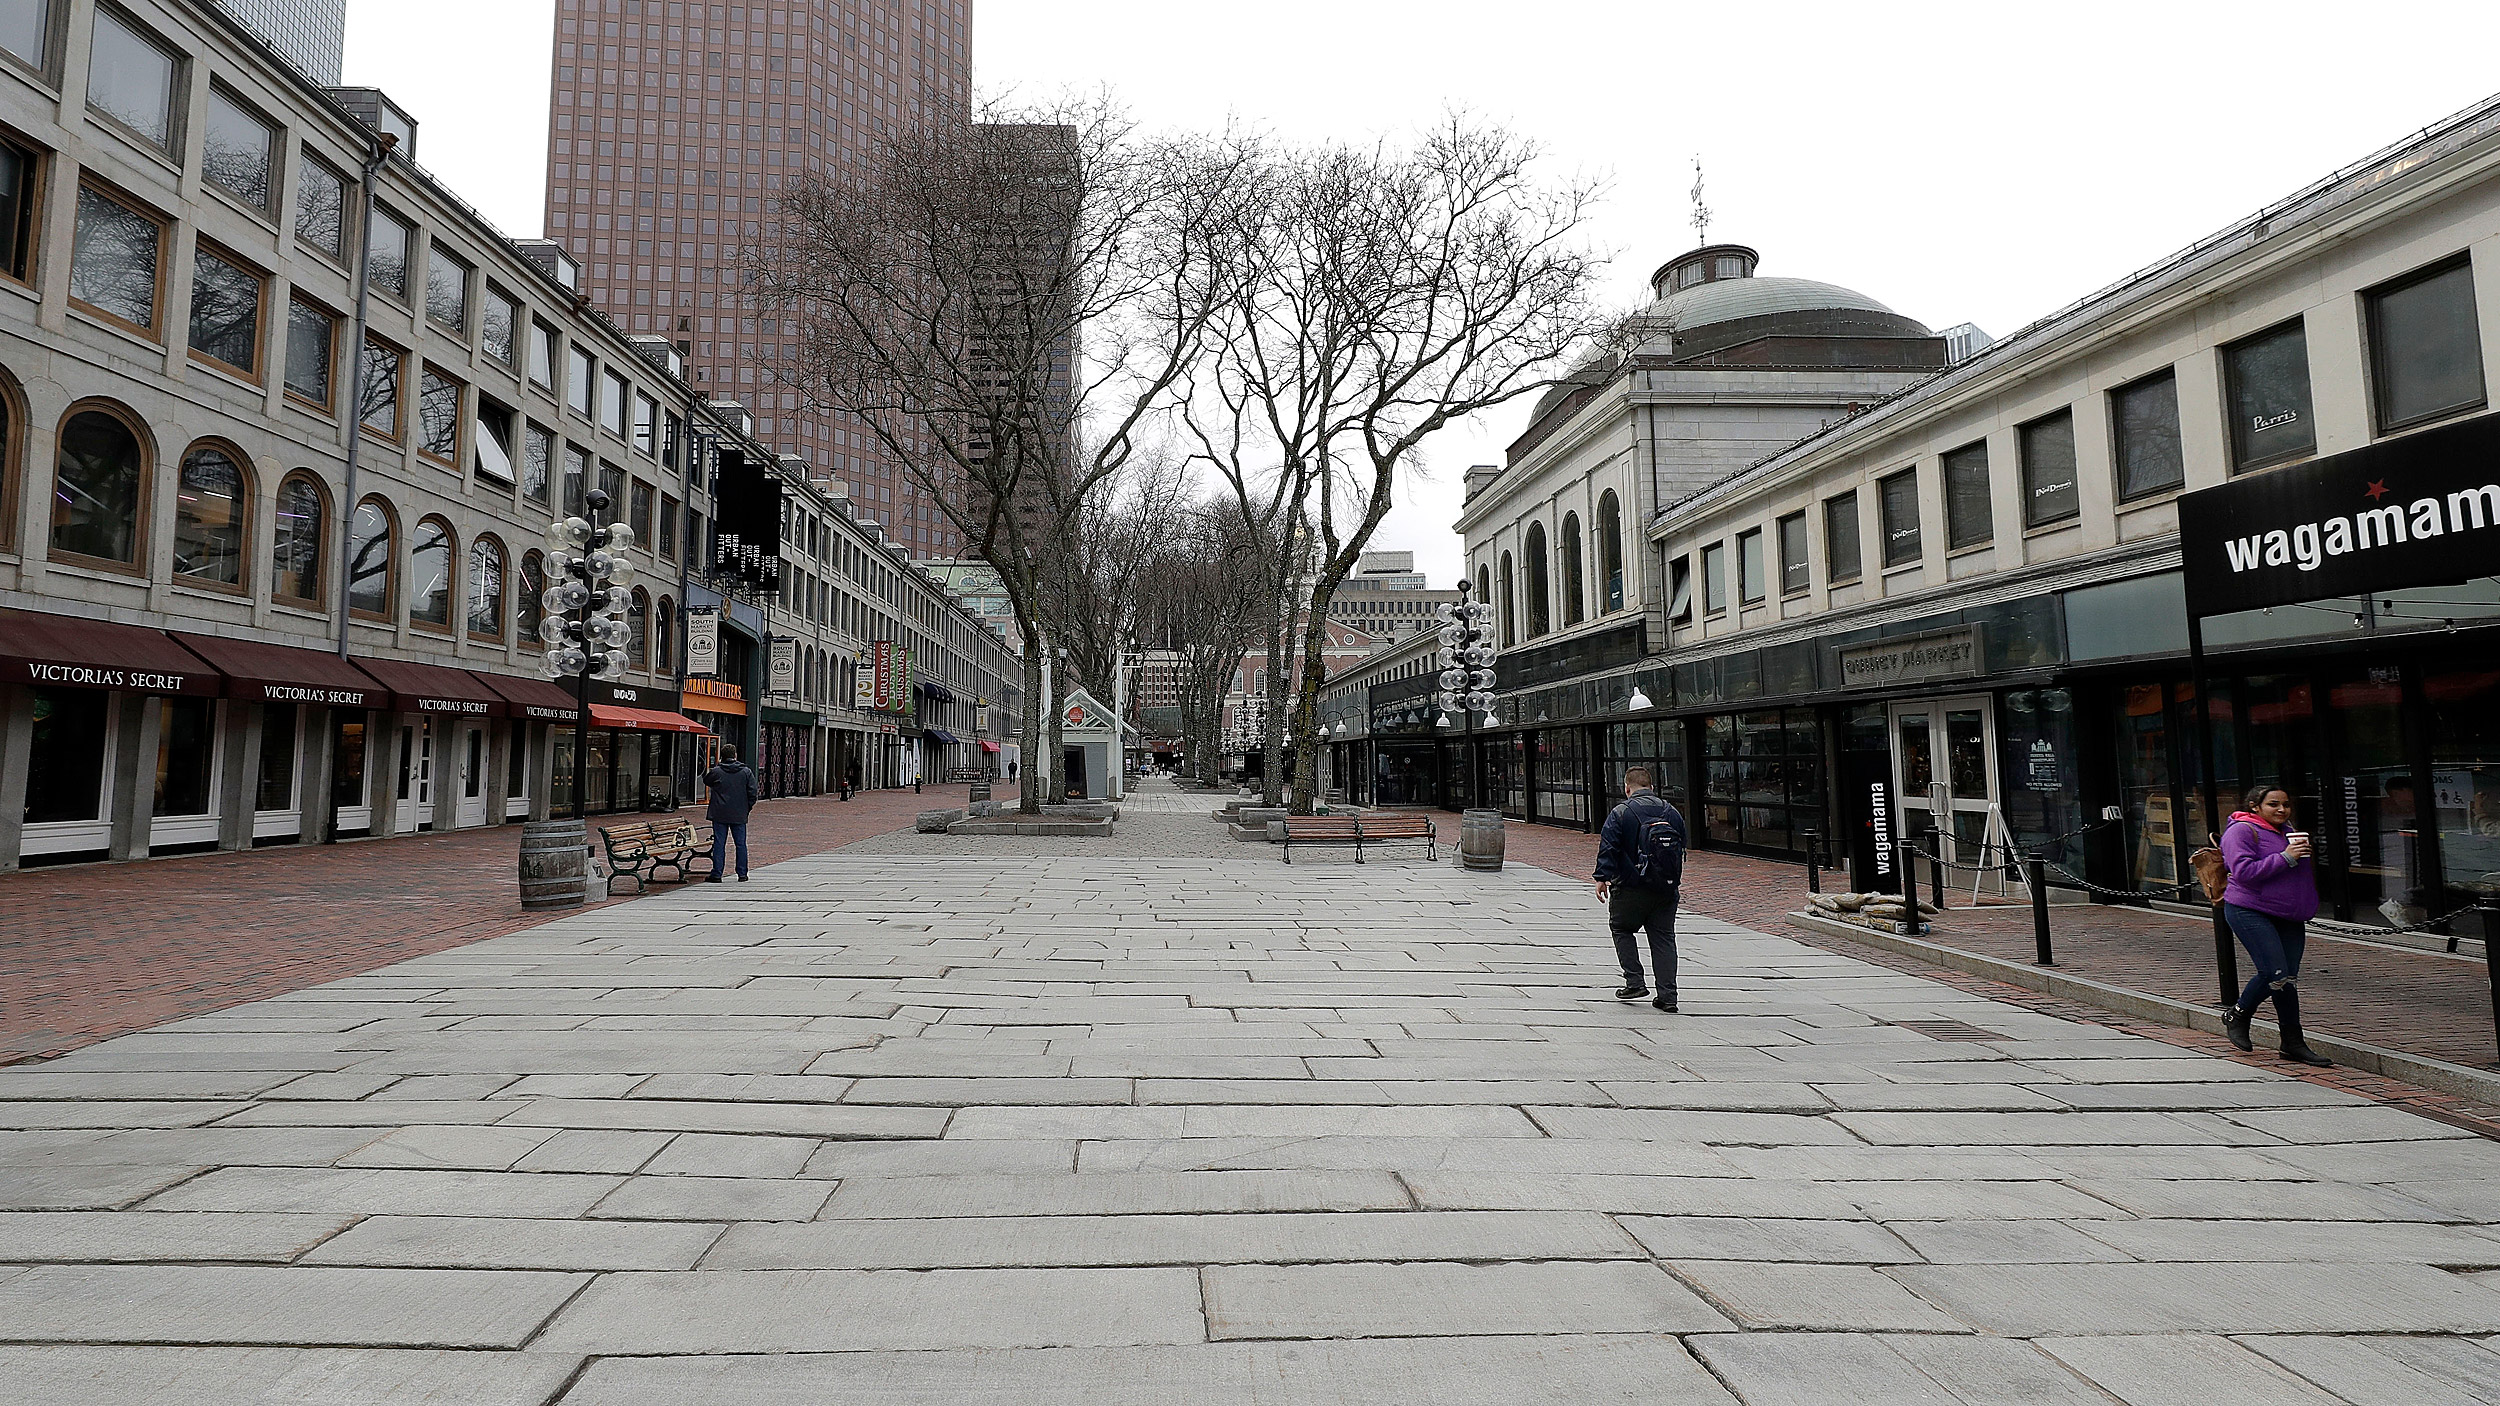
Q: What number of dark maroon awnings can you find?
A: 4